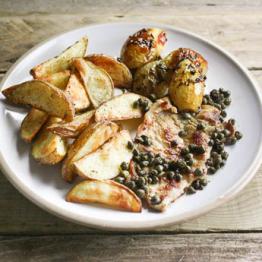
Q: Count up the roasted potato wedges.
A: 13